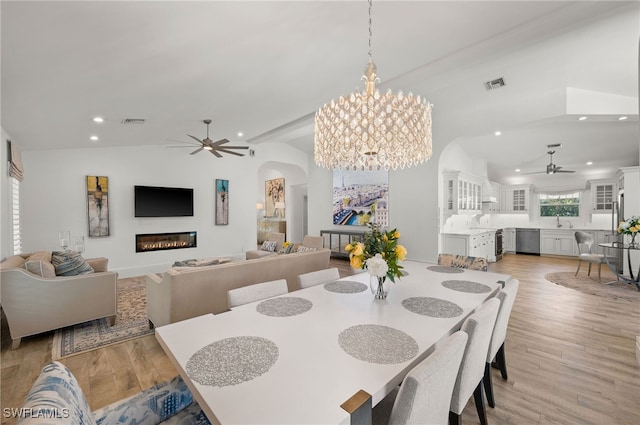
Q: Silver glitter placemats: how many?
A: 8